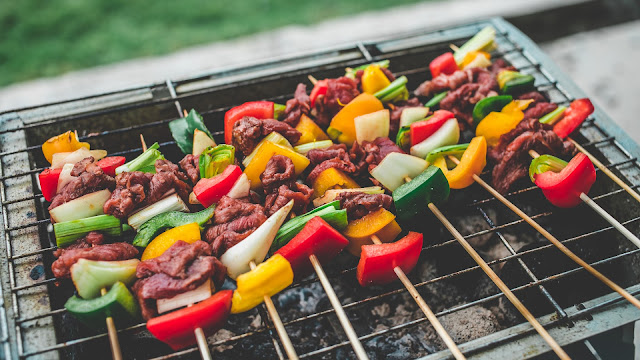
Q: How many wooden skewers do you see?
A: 9